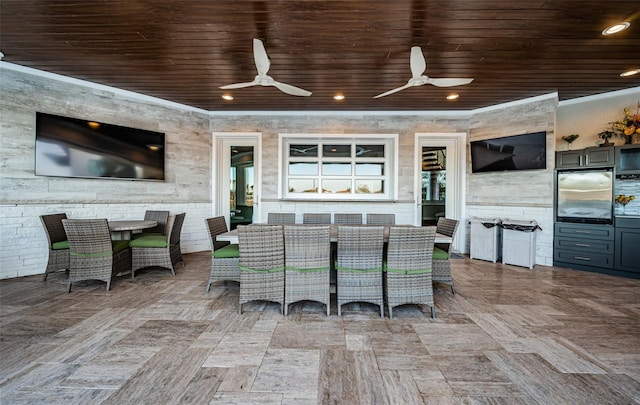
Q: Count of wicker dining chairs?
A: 14